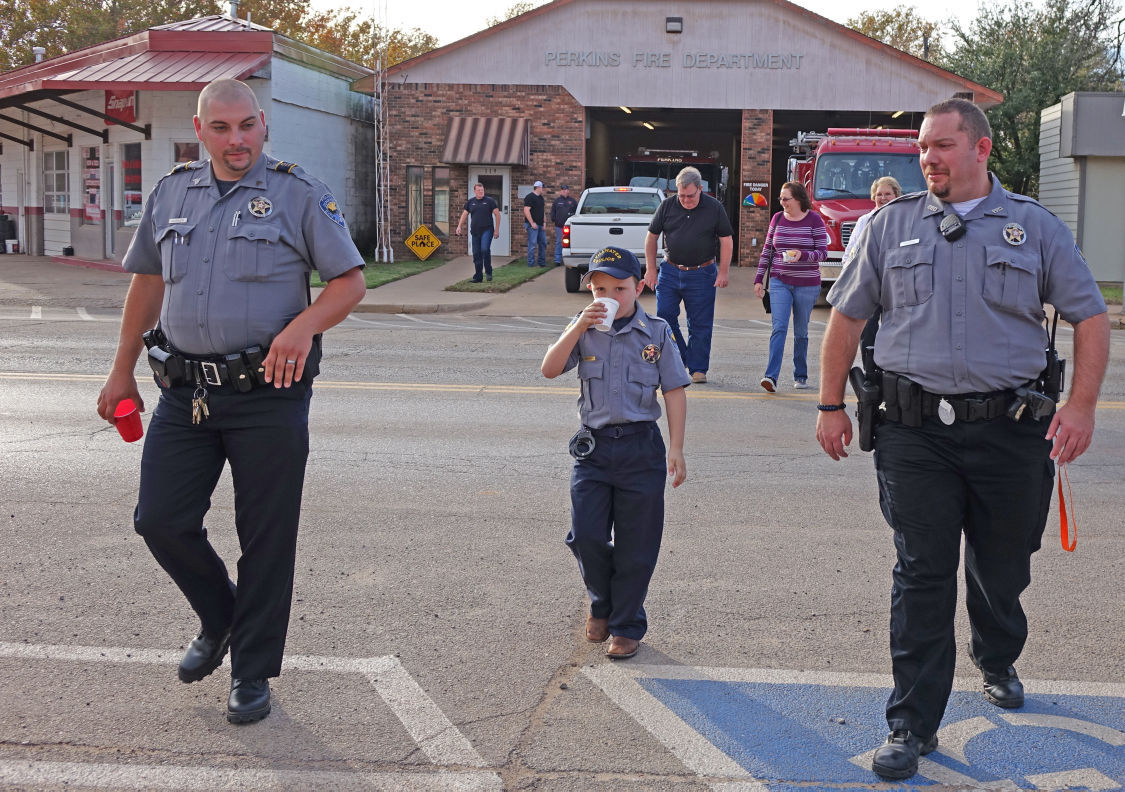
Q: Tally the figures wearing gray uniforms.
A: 3